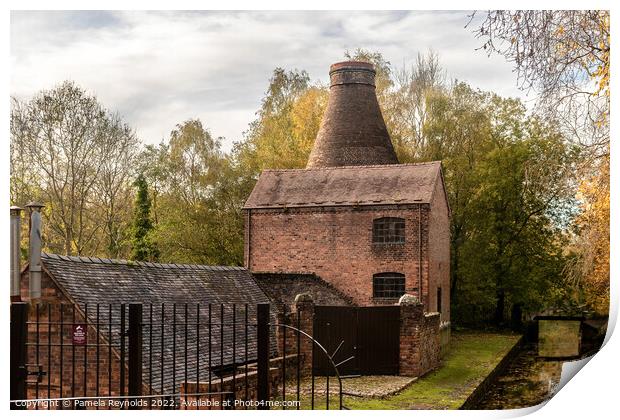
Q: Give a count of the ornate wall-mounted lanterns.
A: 0